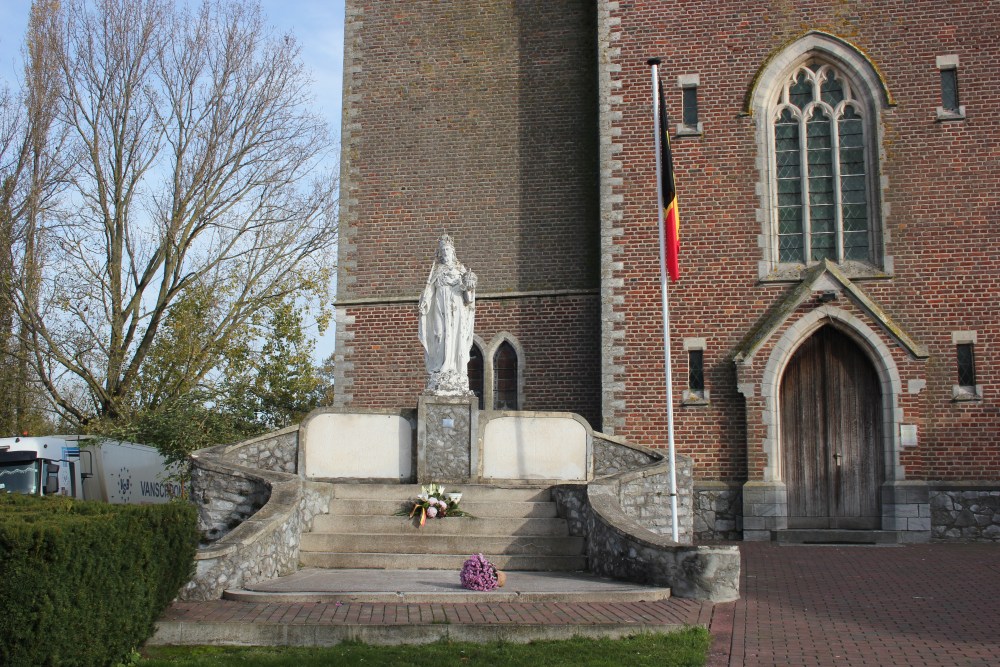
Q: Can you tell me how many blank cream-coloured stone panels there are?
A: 2